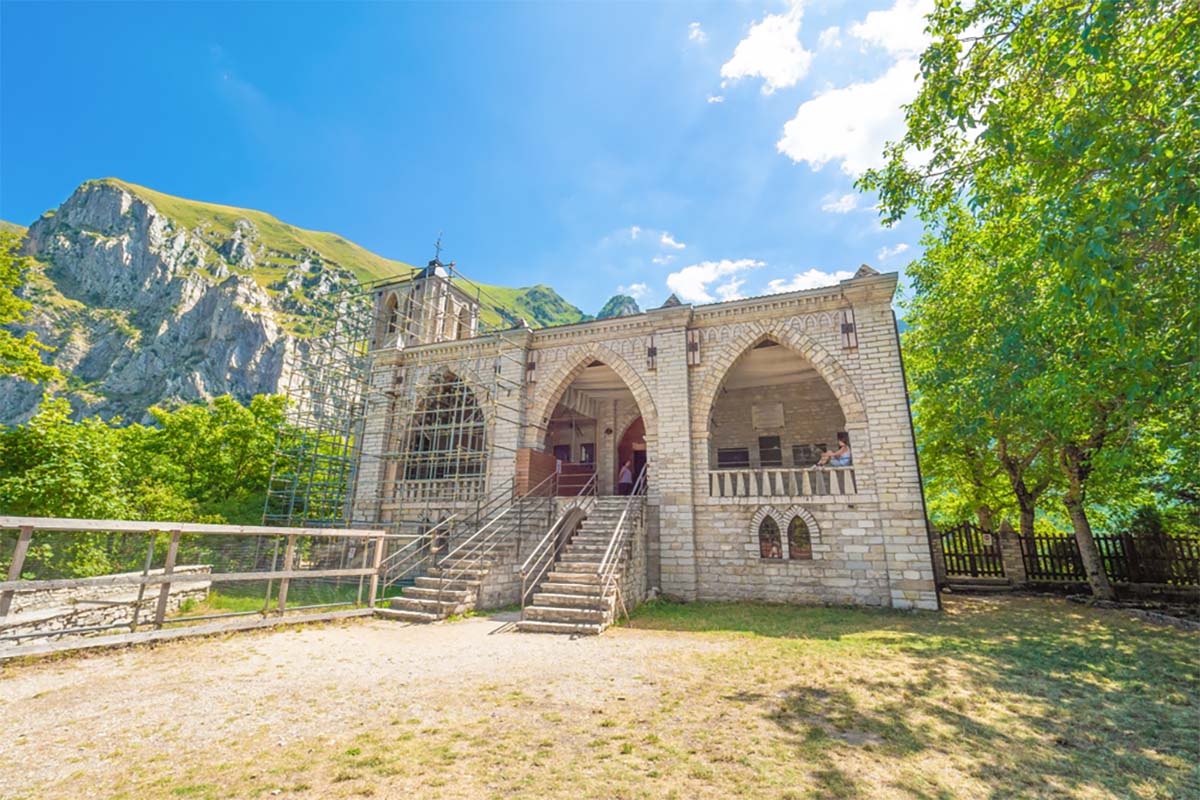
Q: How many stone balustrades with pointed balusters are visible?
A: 2